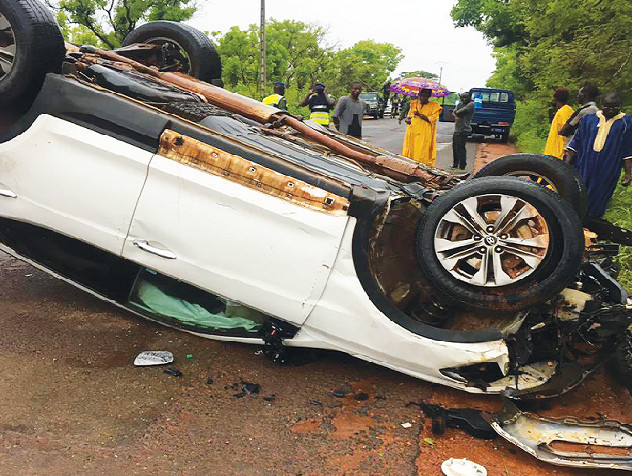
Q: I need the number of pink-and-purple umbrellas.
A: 1